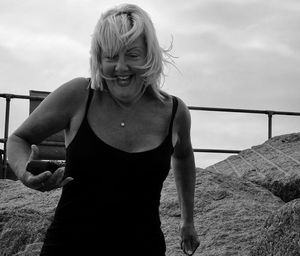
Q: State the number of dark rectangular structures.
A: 1